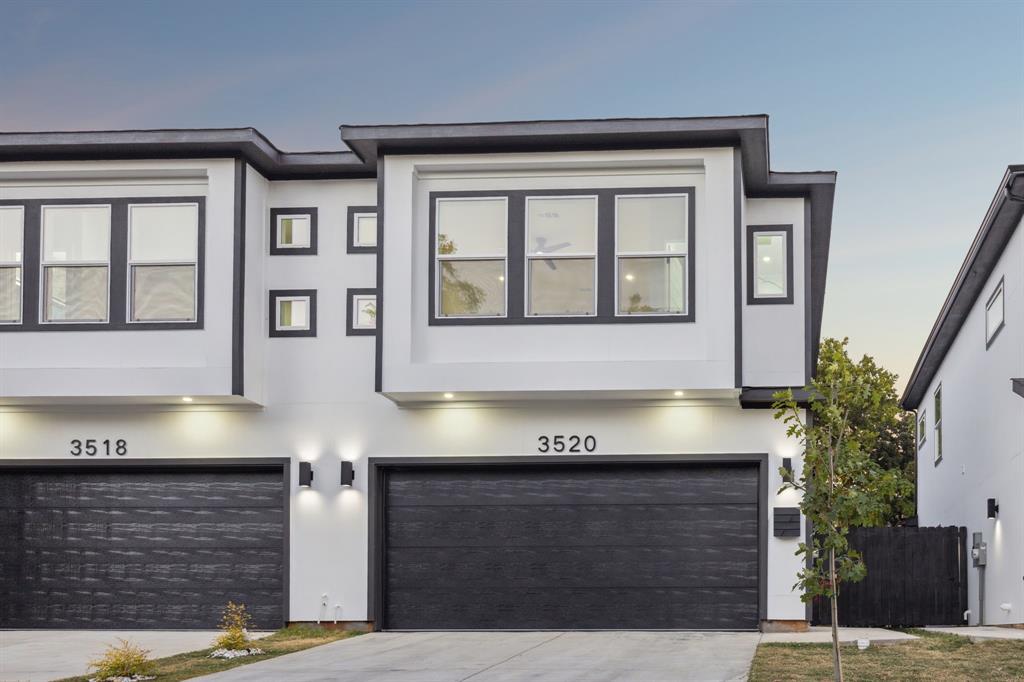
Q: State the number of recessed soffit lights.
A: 3